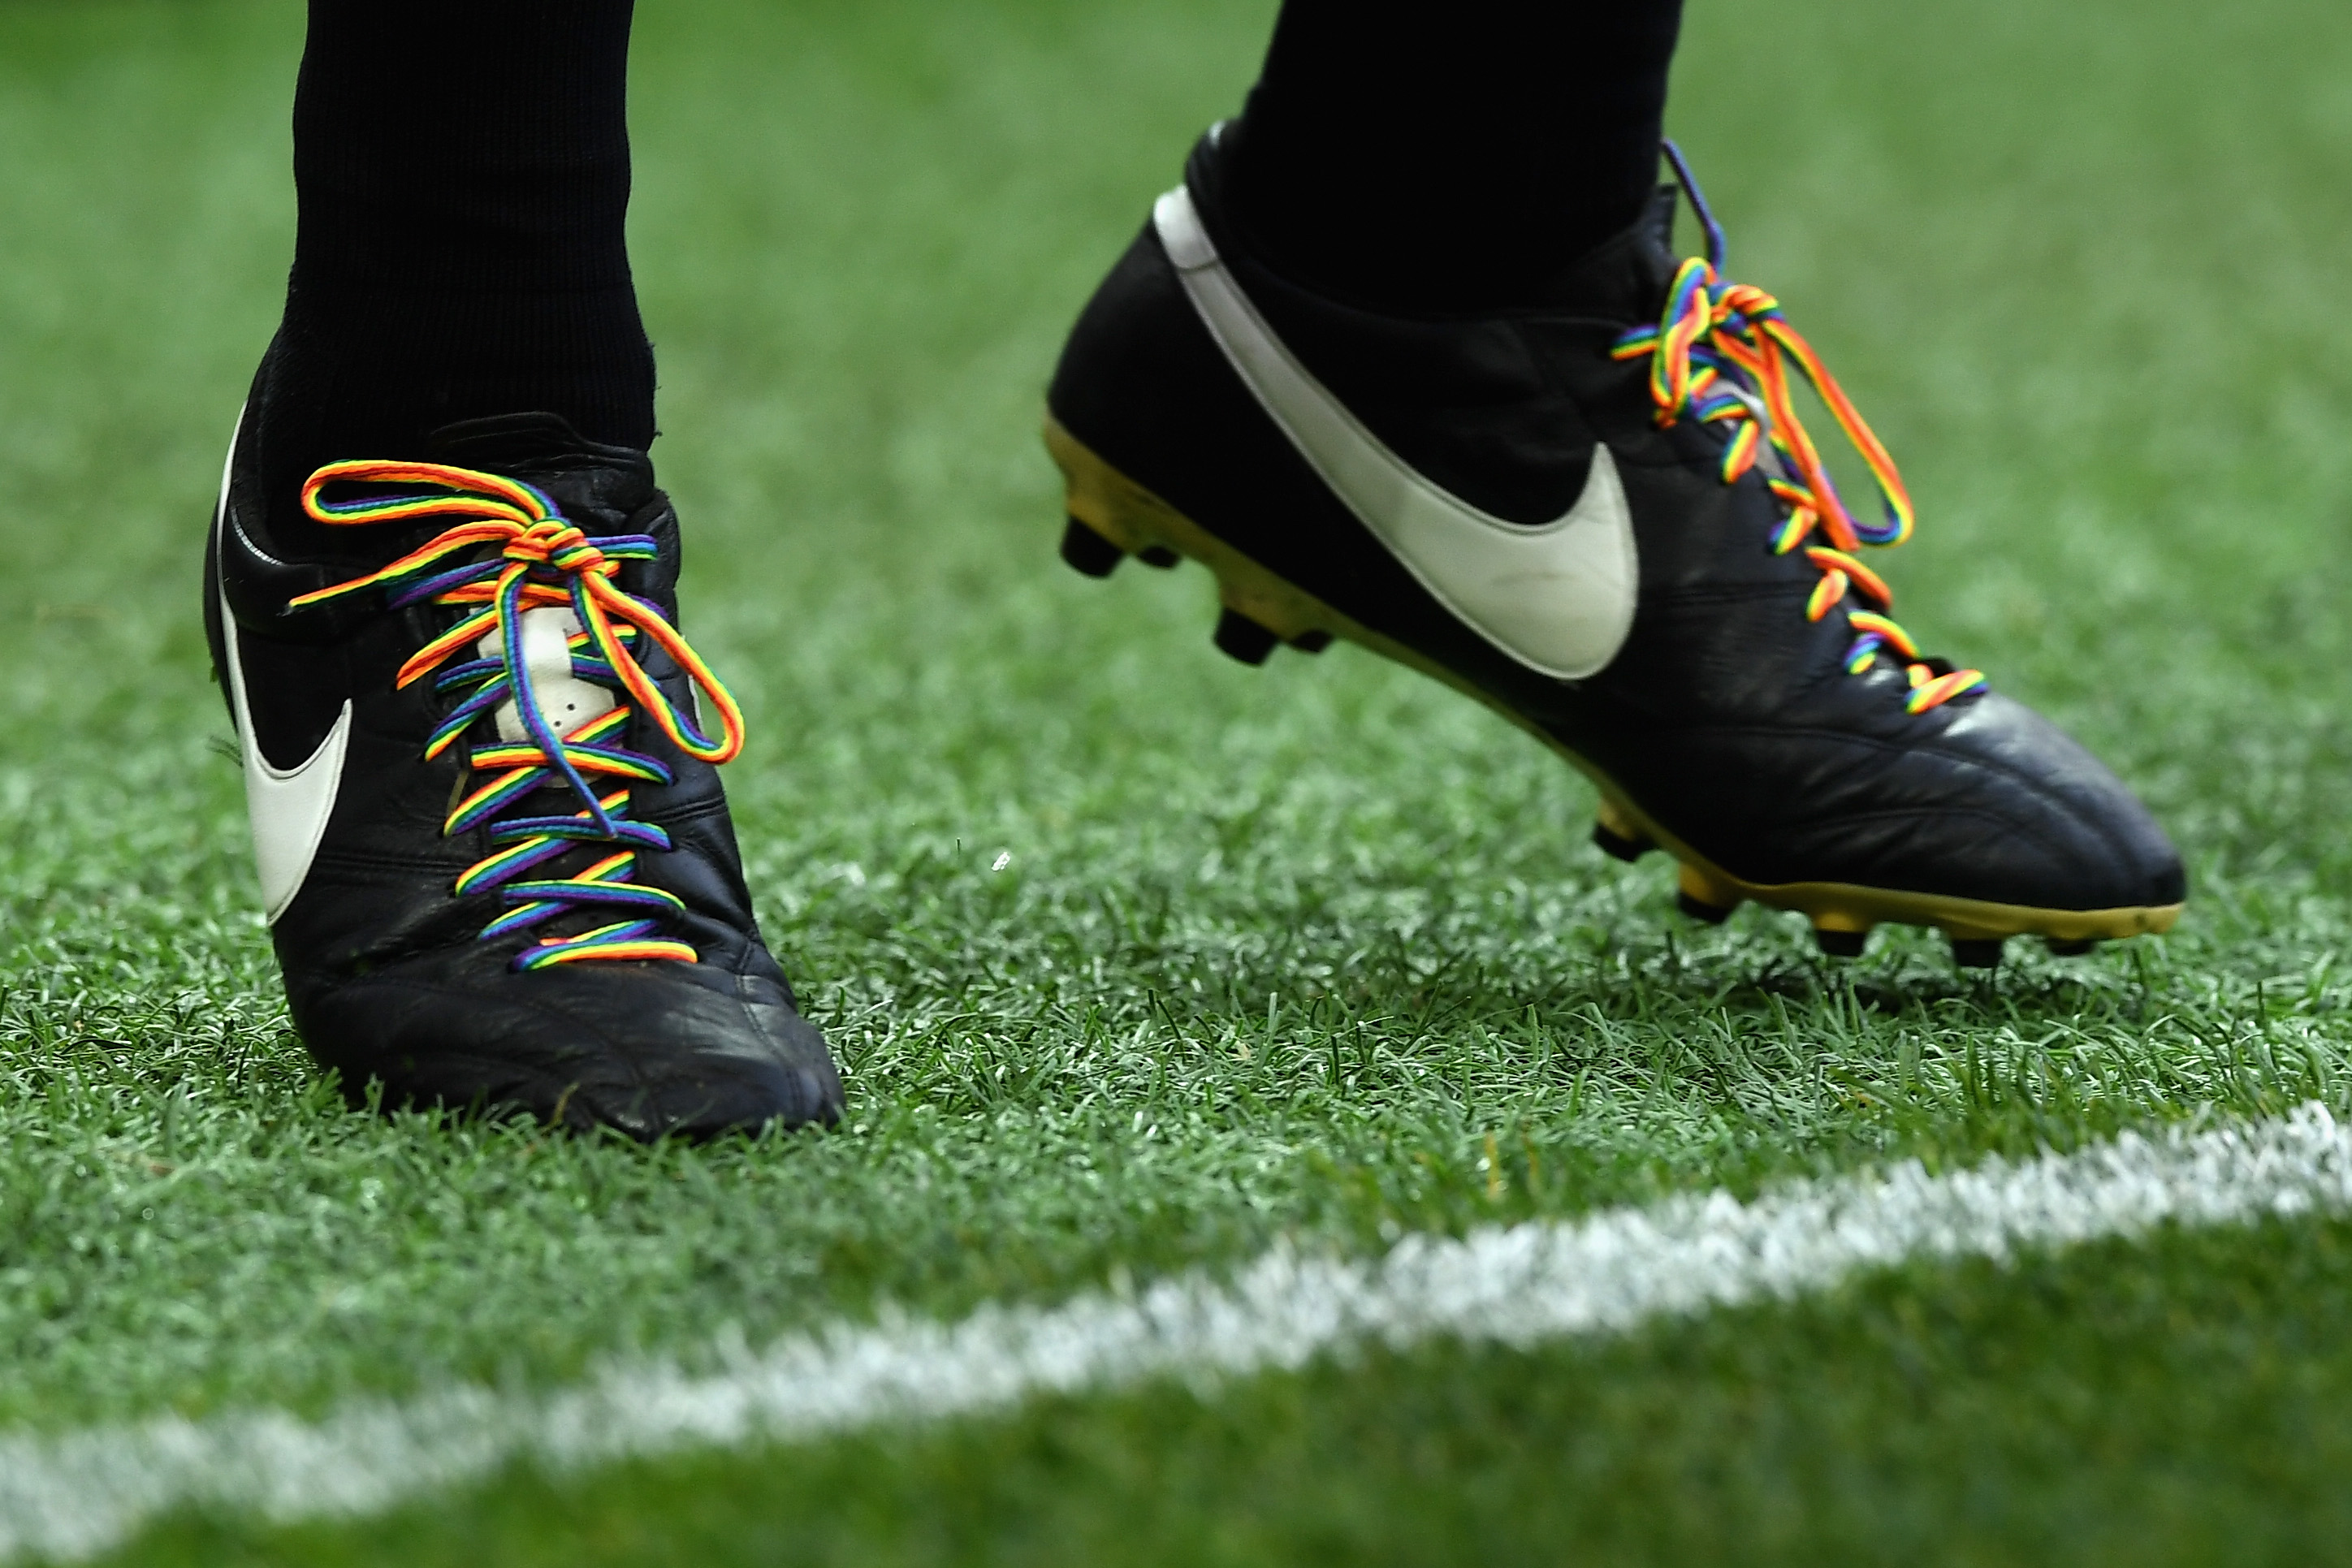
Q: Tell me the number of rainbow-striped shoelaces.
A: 2